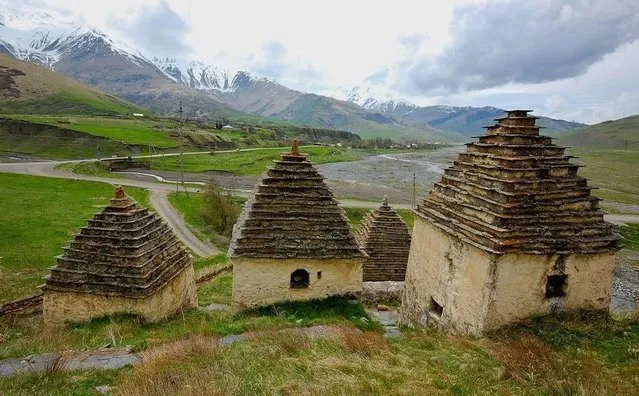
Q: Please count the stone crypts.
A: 4